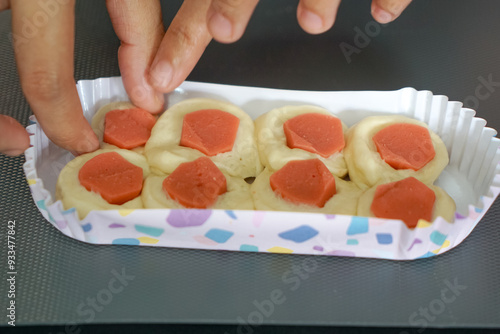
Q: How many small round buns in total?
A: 8